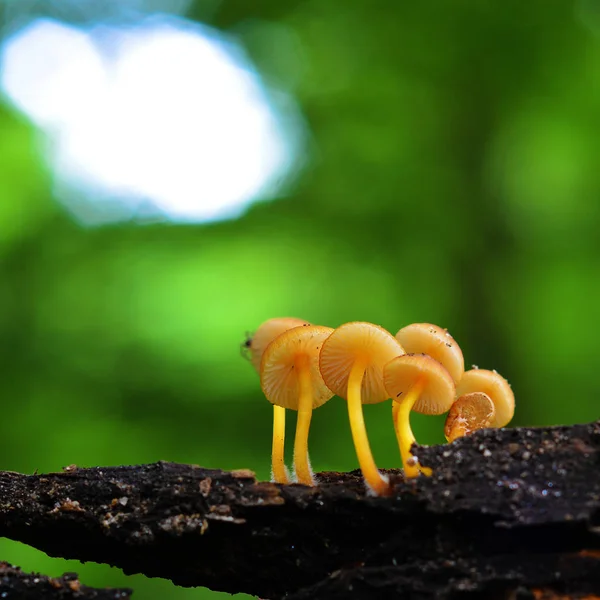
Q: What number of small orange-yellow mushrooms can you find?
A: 7